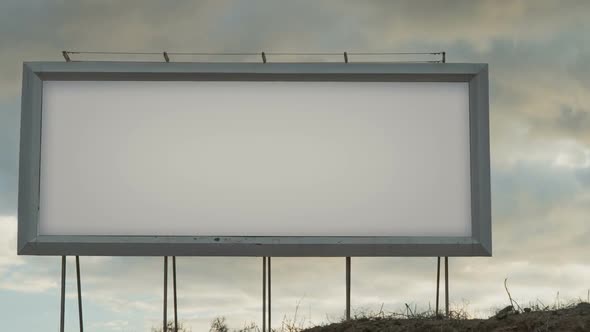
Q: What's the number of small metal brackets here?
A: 5